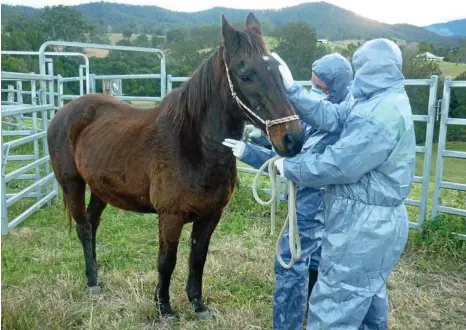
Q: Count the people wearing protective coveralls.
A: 2